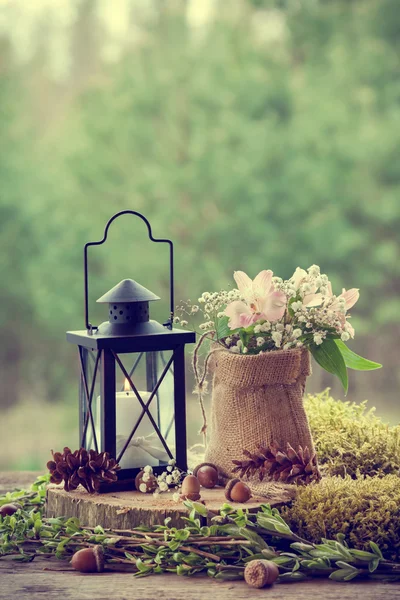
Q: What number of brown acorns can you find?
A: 7